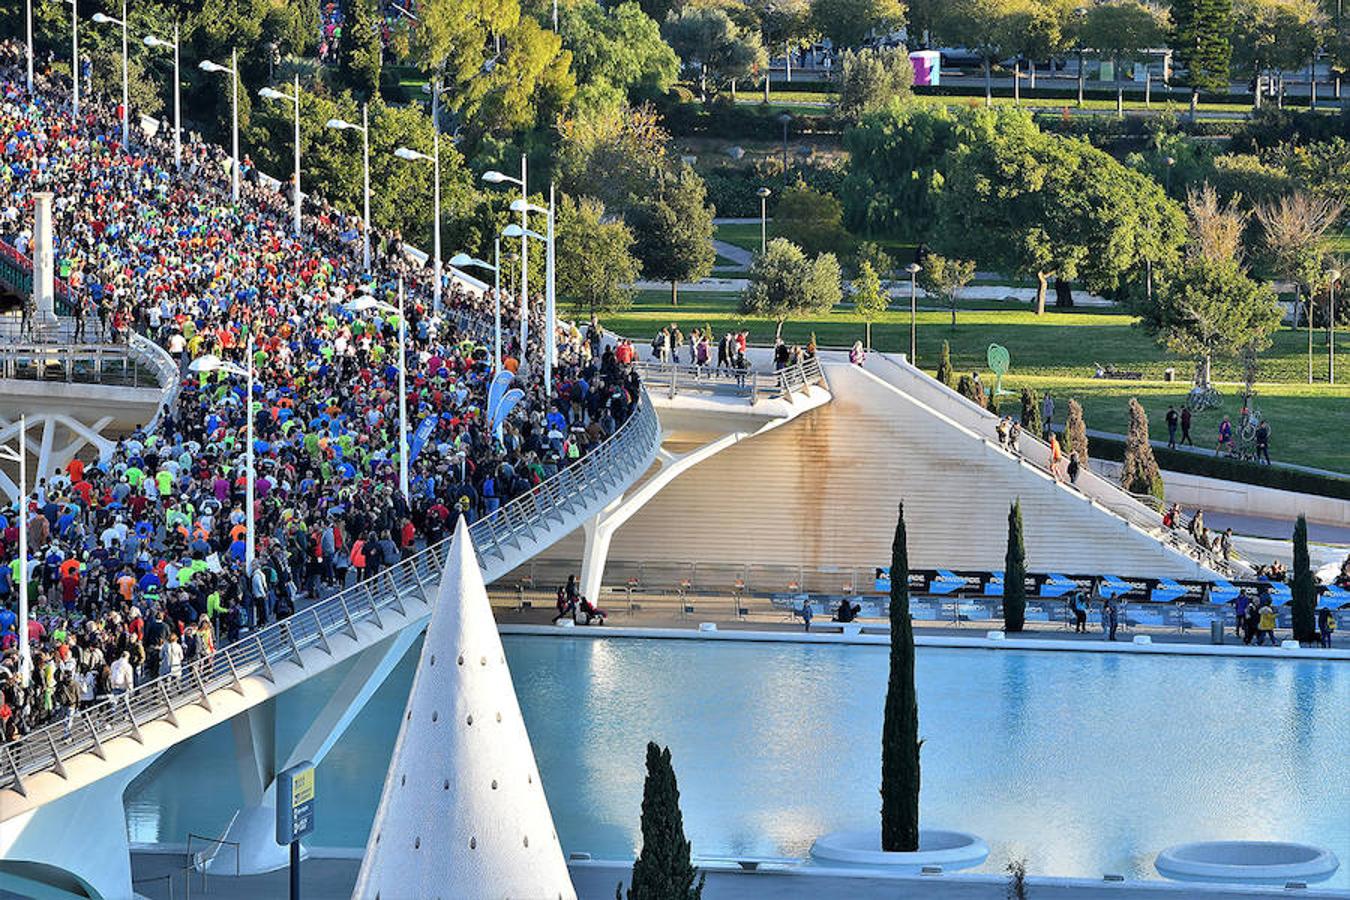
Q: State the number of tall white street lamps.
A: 15